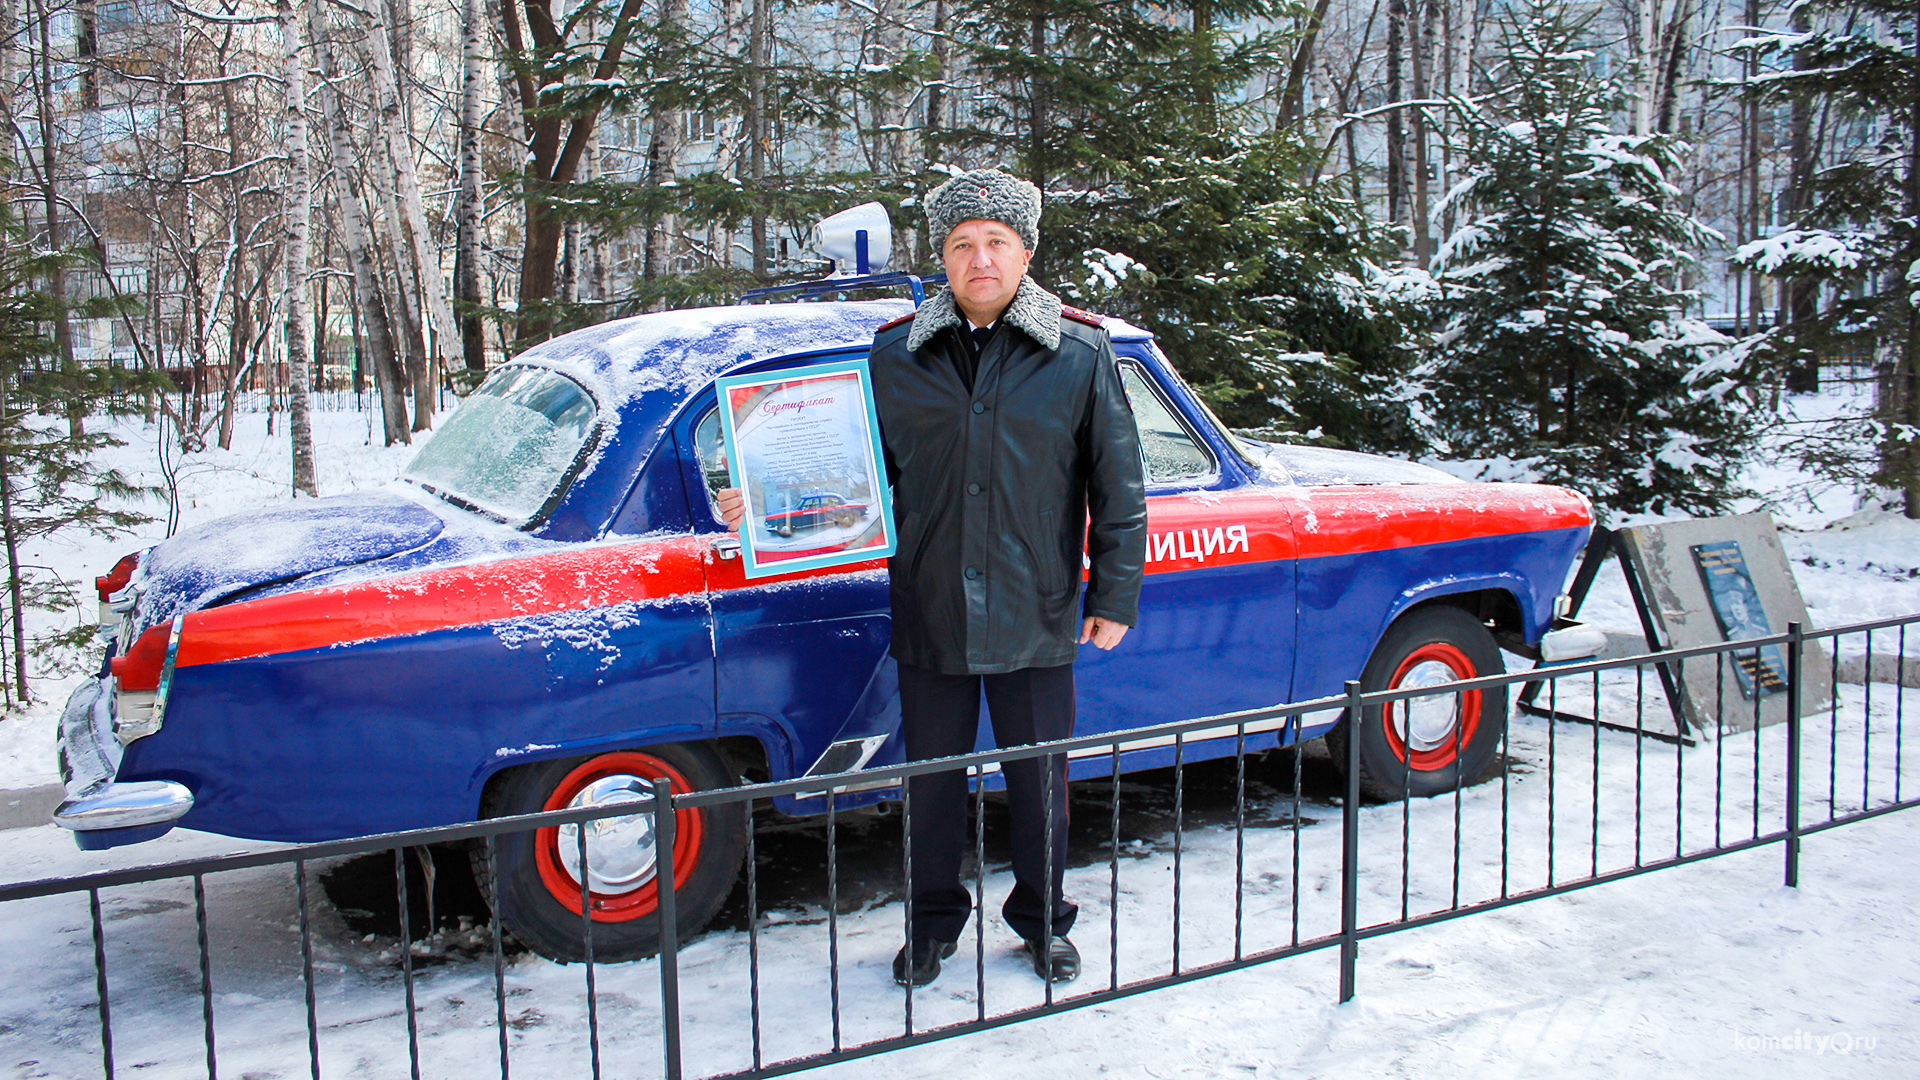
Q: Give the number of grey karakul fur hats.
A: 1